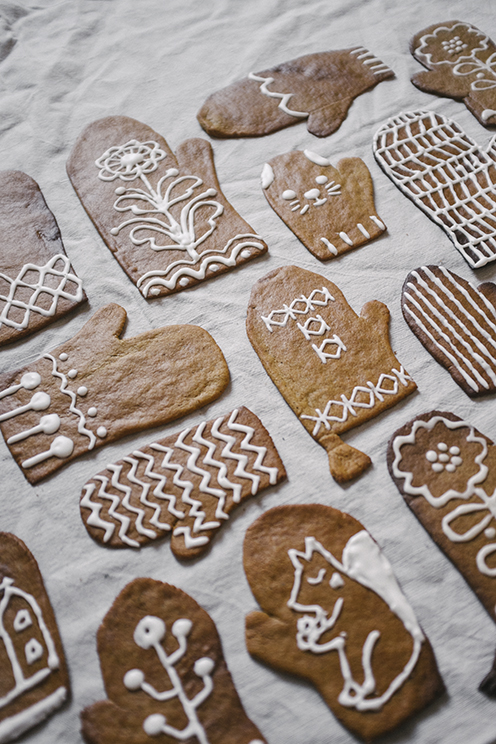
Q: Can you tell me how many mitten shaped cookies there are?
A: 14